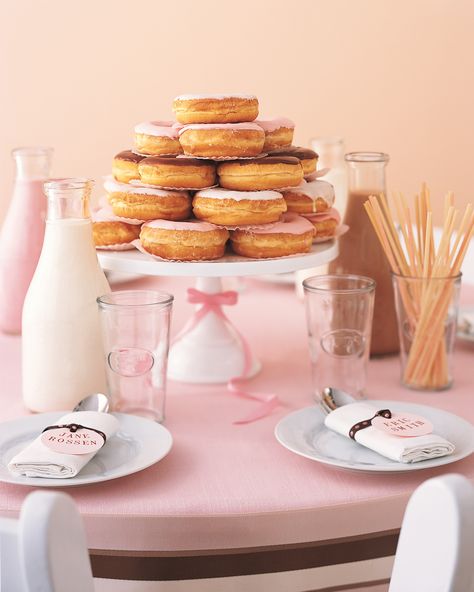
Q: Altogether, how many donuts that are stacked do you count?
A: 15